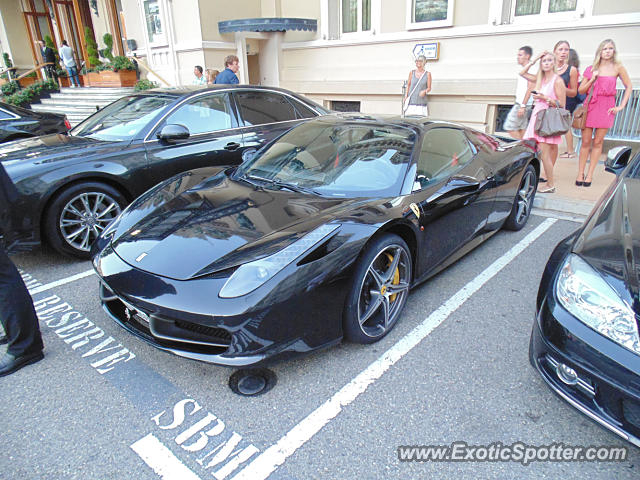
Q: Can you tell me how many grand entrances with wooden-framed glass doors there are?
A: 1